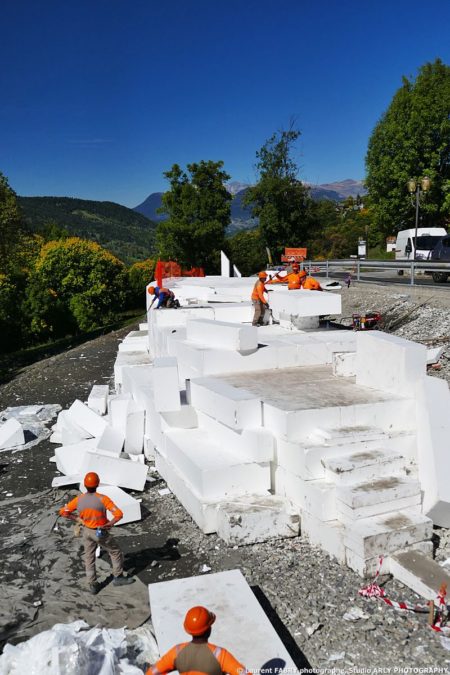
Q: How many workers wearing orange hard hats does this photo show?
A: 6